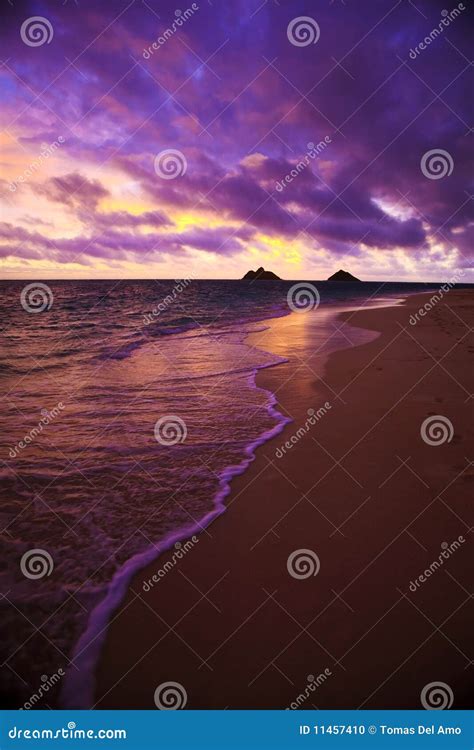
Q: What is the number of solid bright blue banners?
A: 1